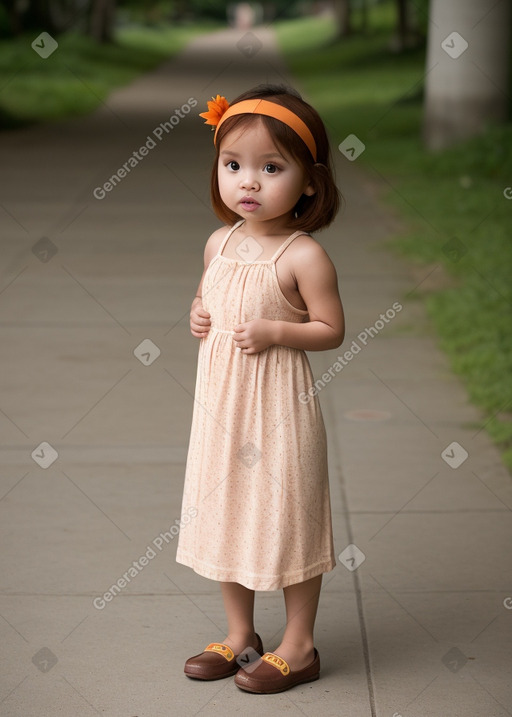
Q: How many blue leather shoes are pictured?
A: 0